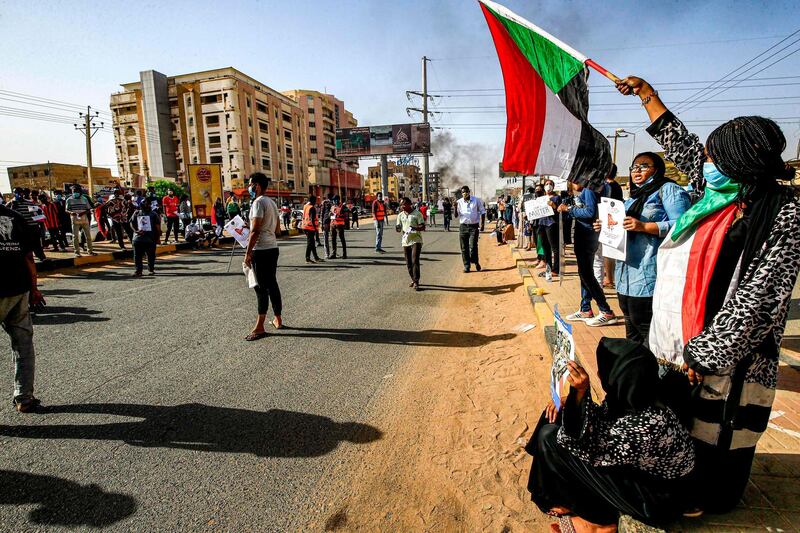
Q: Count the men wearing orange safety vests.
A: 3